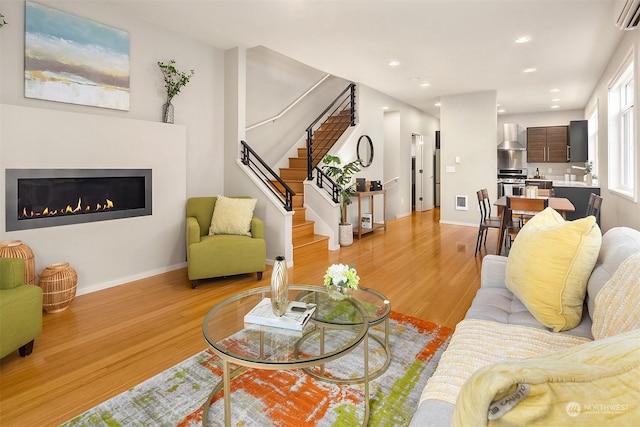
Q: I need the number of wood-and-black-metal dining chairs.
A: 6